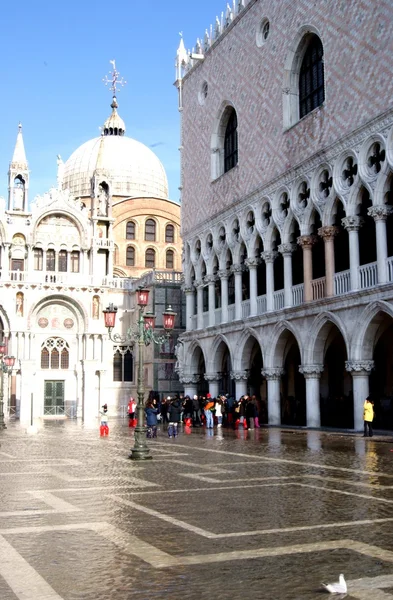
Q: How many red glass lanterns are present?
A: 6